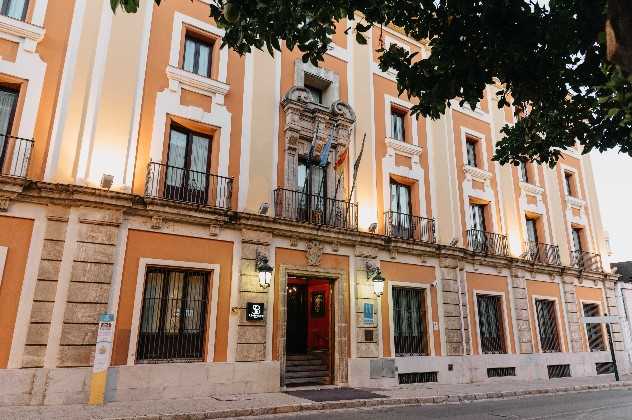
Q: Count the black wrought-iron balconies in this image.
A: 7